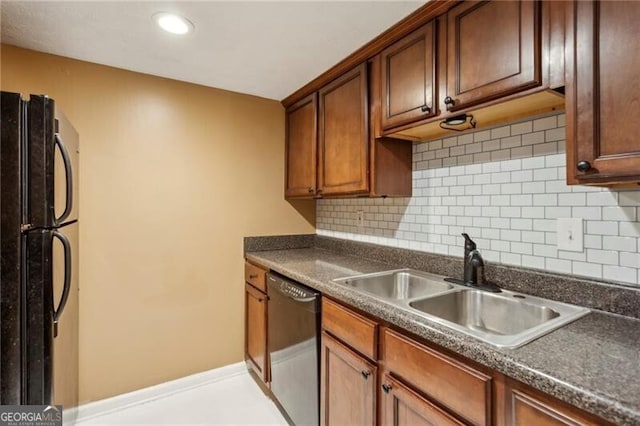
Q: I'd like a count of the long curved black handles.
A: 2